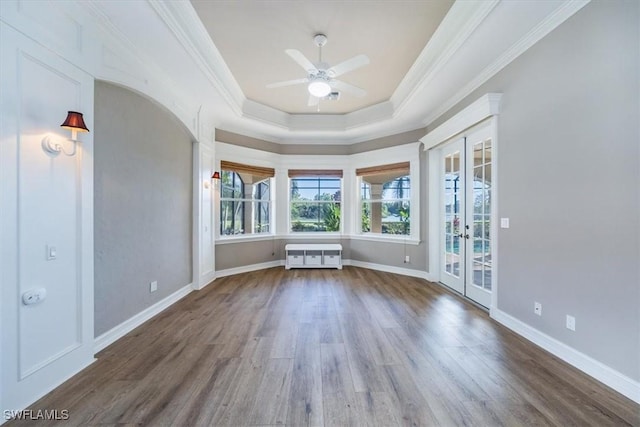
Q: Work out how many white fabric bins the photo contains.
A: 3